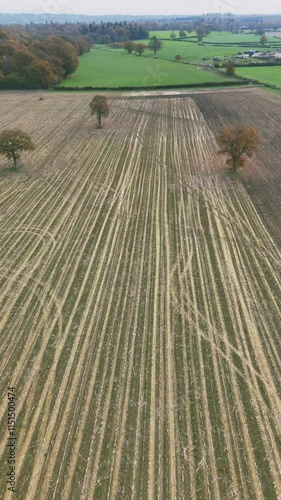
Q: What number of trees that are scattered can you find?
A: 3